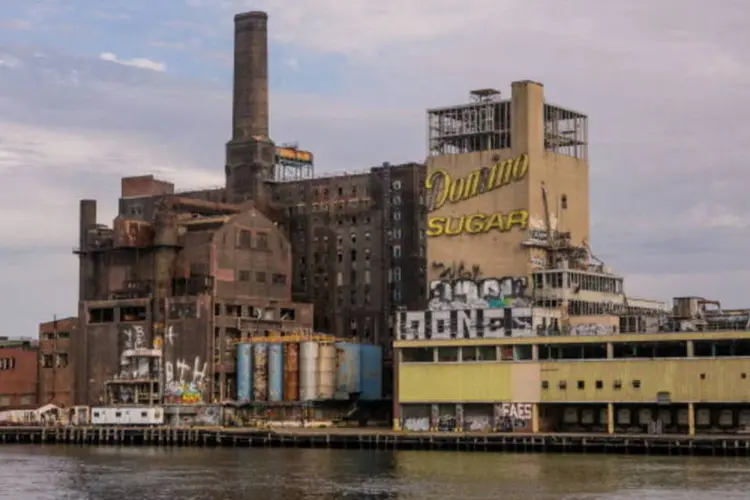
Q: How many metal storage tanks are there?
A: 8